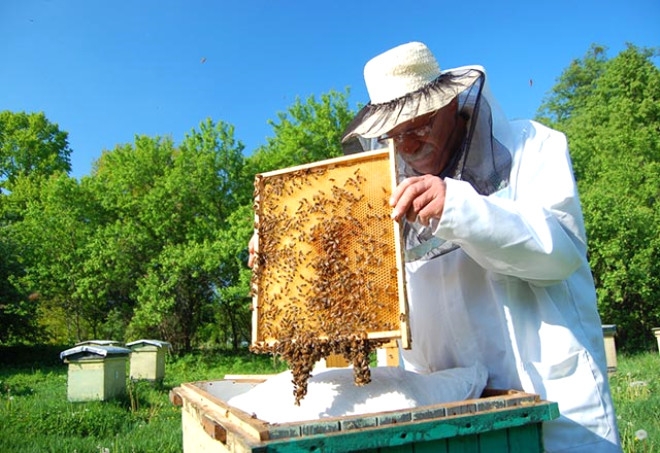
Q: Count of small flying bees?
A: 2